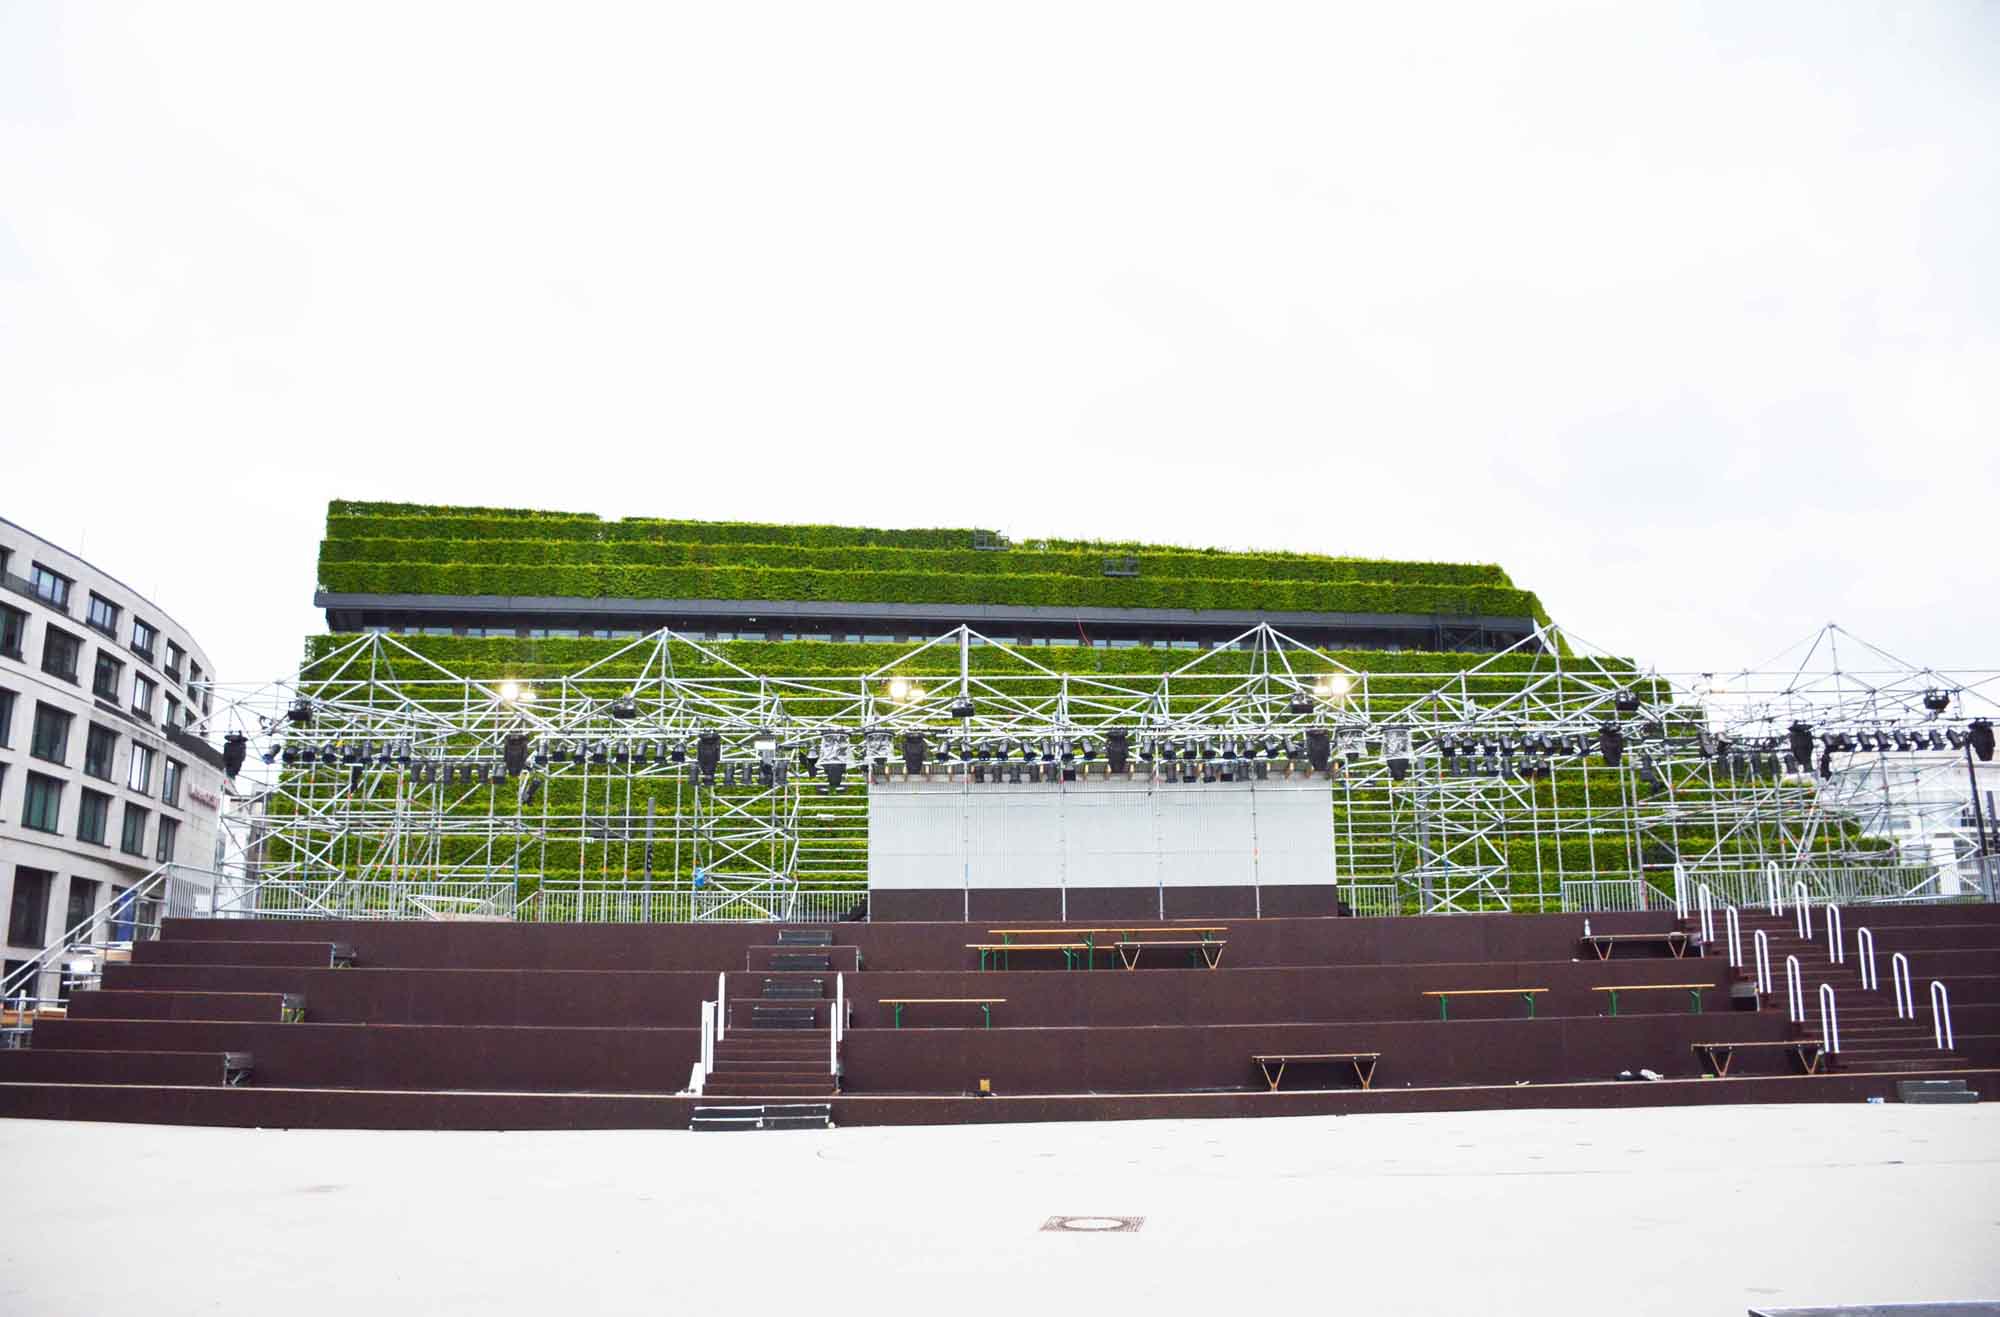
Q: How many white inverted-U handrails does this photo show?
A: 12